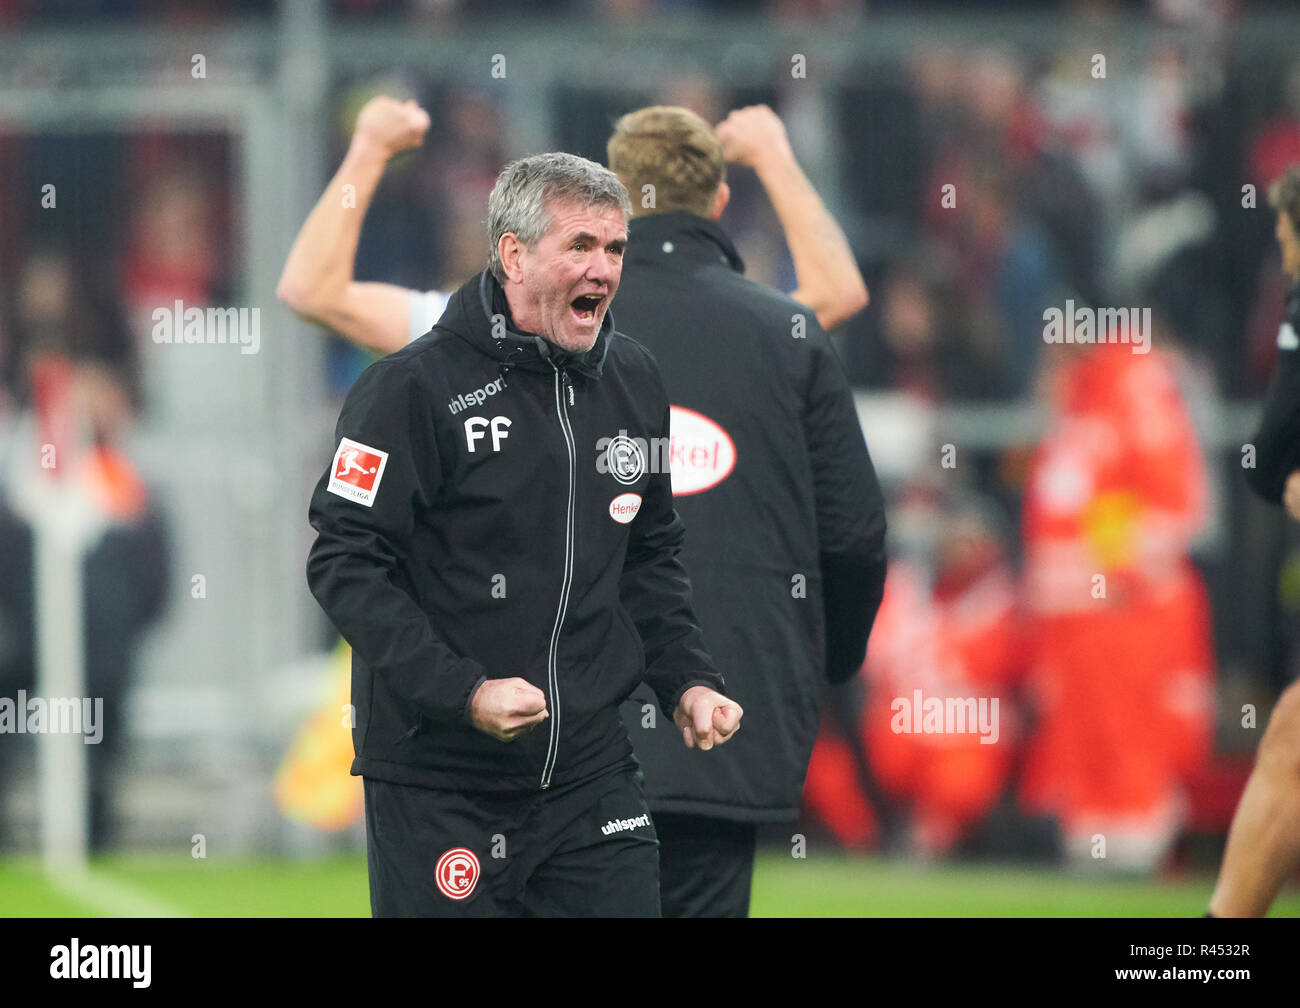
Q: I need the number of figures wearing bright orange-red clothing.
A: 2